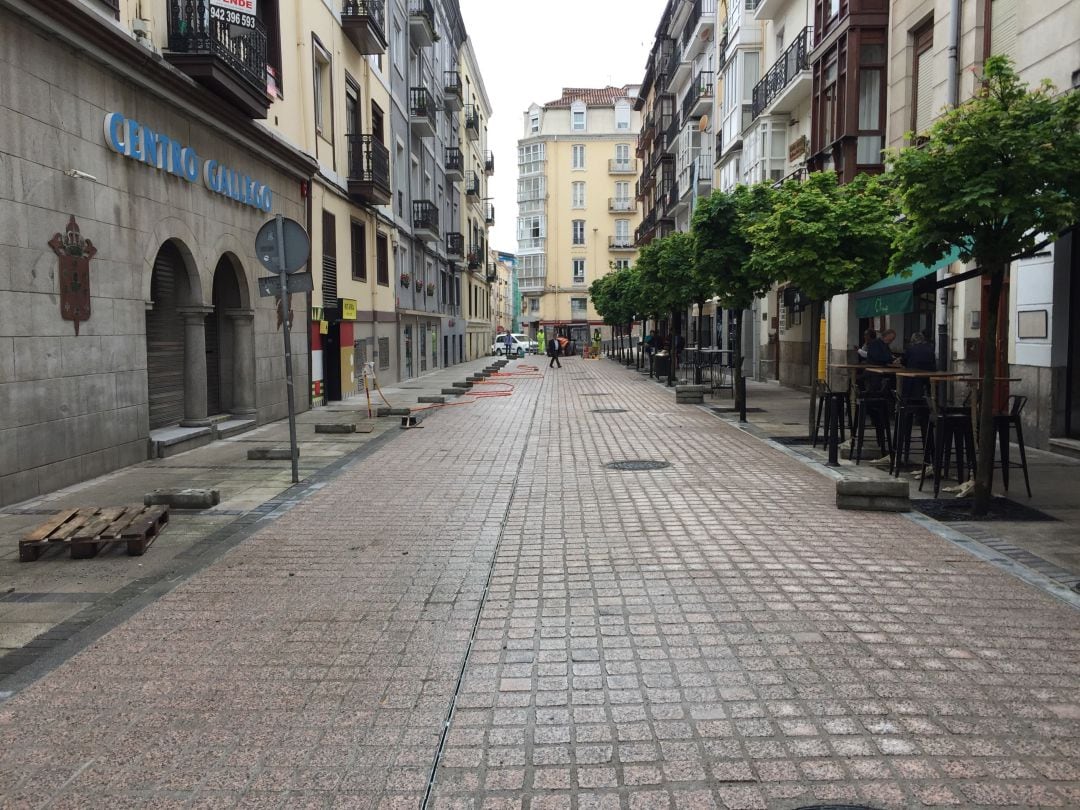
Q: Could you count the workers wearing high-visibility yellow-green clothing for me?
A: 2